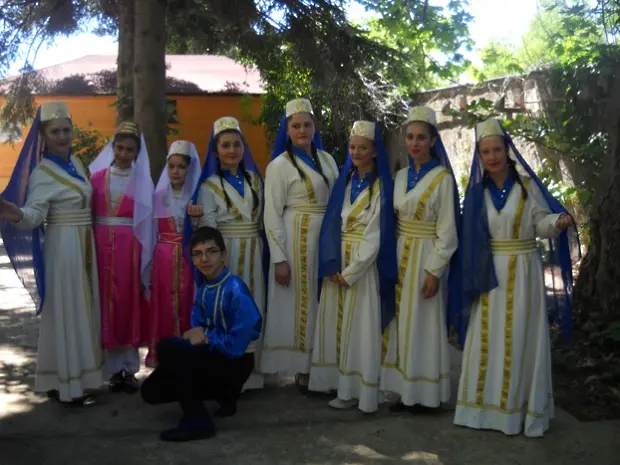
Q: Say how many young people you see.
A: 9